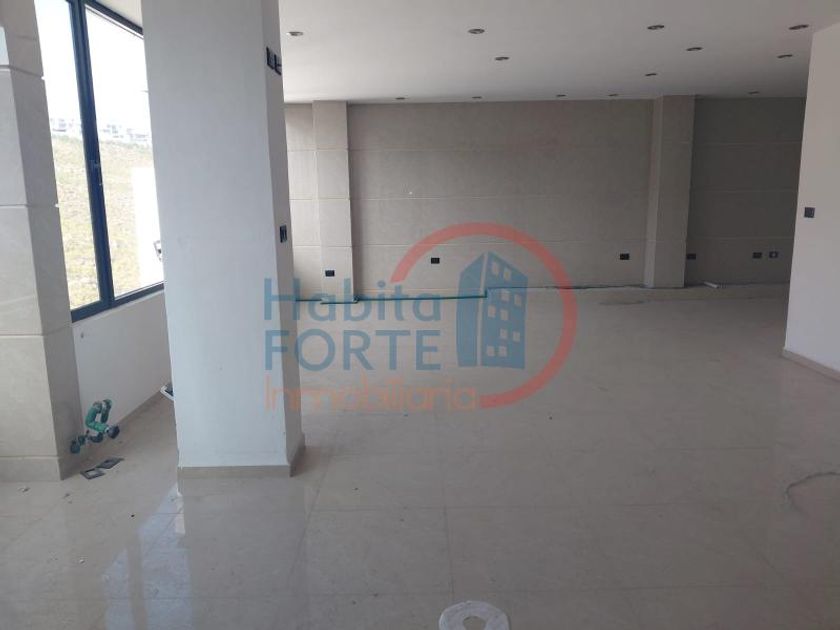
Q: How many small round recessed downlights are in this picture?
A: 13